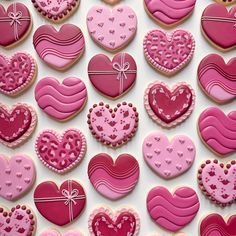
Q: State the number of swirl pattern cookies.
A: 8